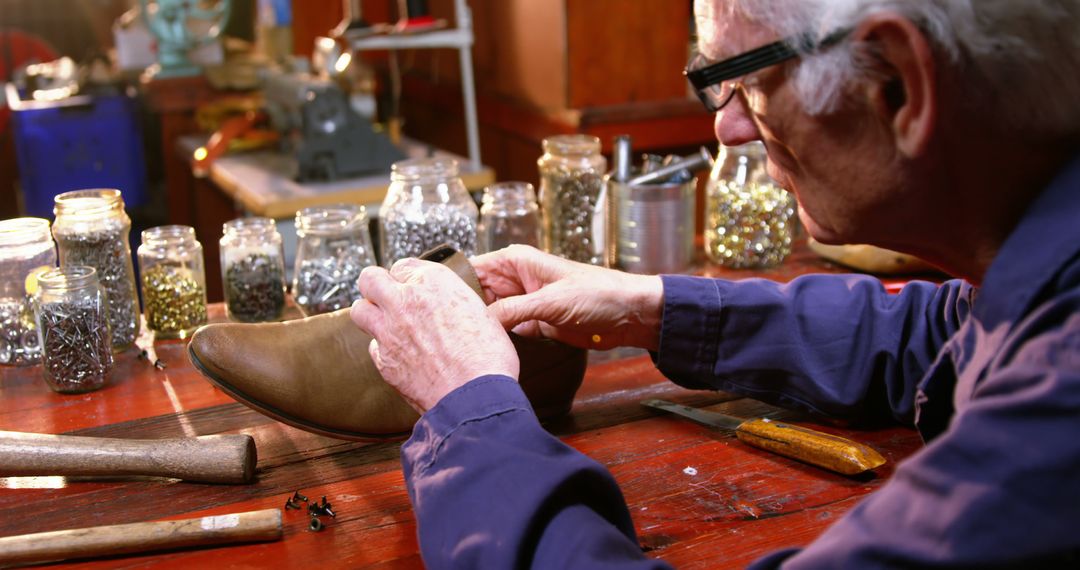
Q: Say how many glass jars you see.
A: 10